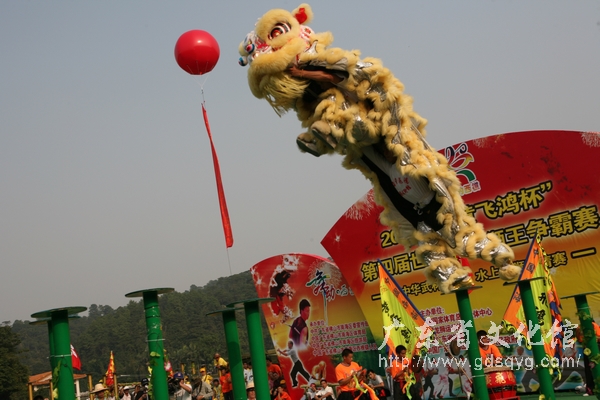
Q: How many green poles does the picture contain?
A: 8